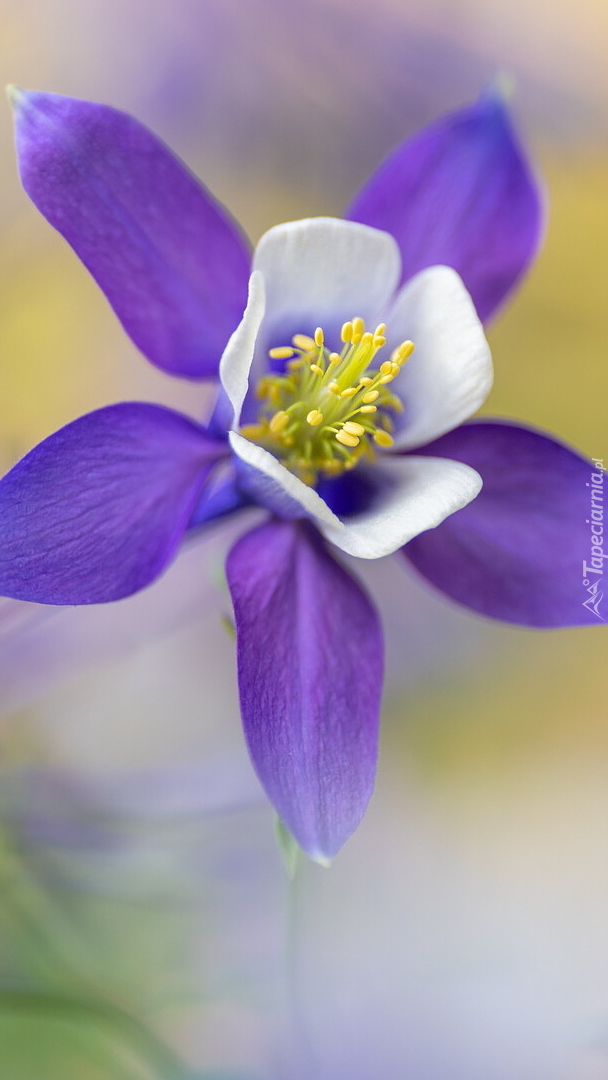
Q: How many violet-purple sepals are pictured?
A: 5